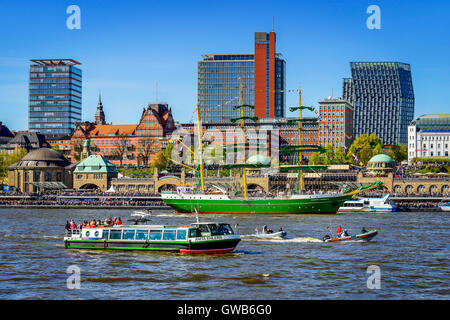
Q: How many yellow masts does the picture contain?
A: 3